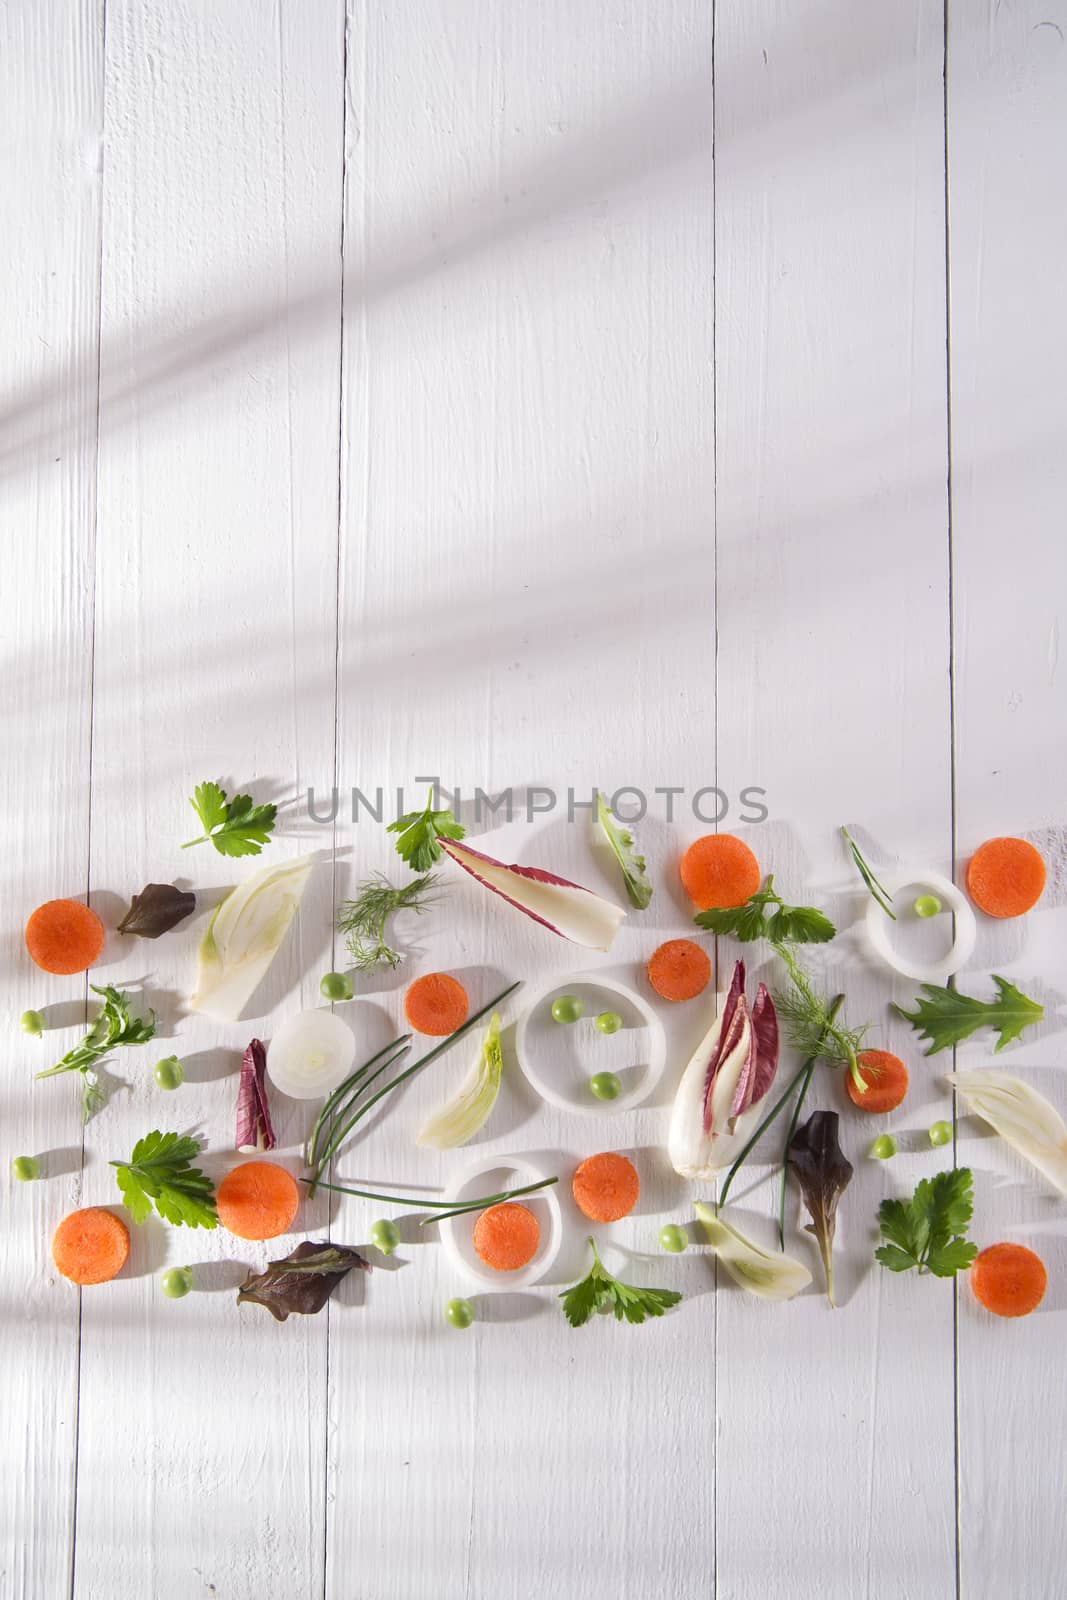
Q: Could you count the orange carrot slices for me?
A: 11